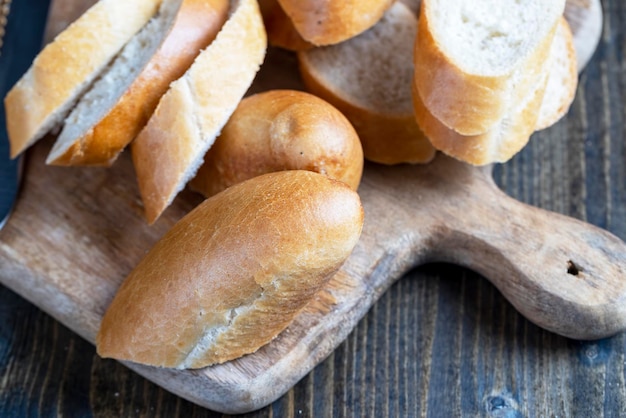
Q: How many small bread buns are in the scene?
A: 2